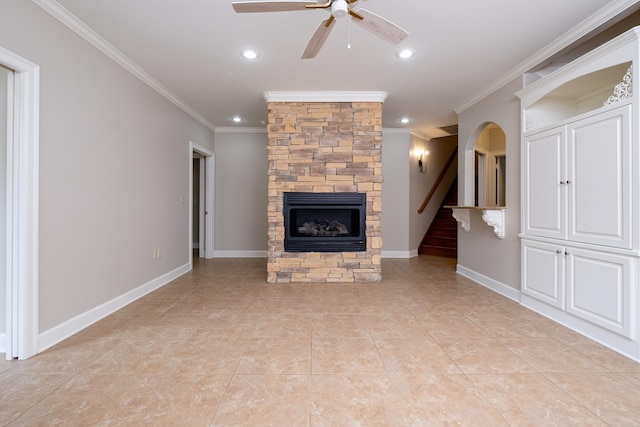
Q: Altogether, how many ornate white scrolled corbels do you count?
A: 2